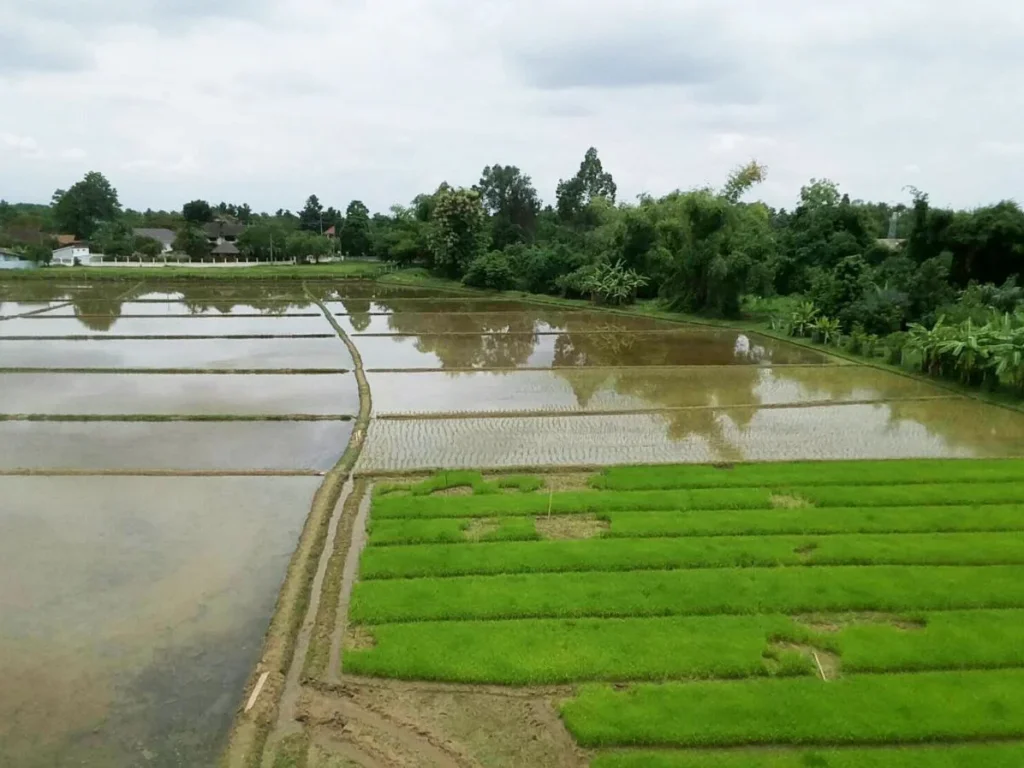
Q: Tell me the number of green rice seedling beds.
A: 8